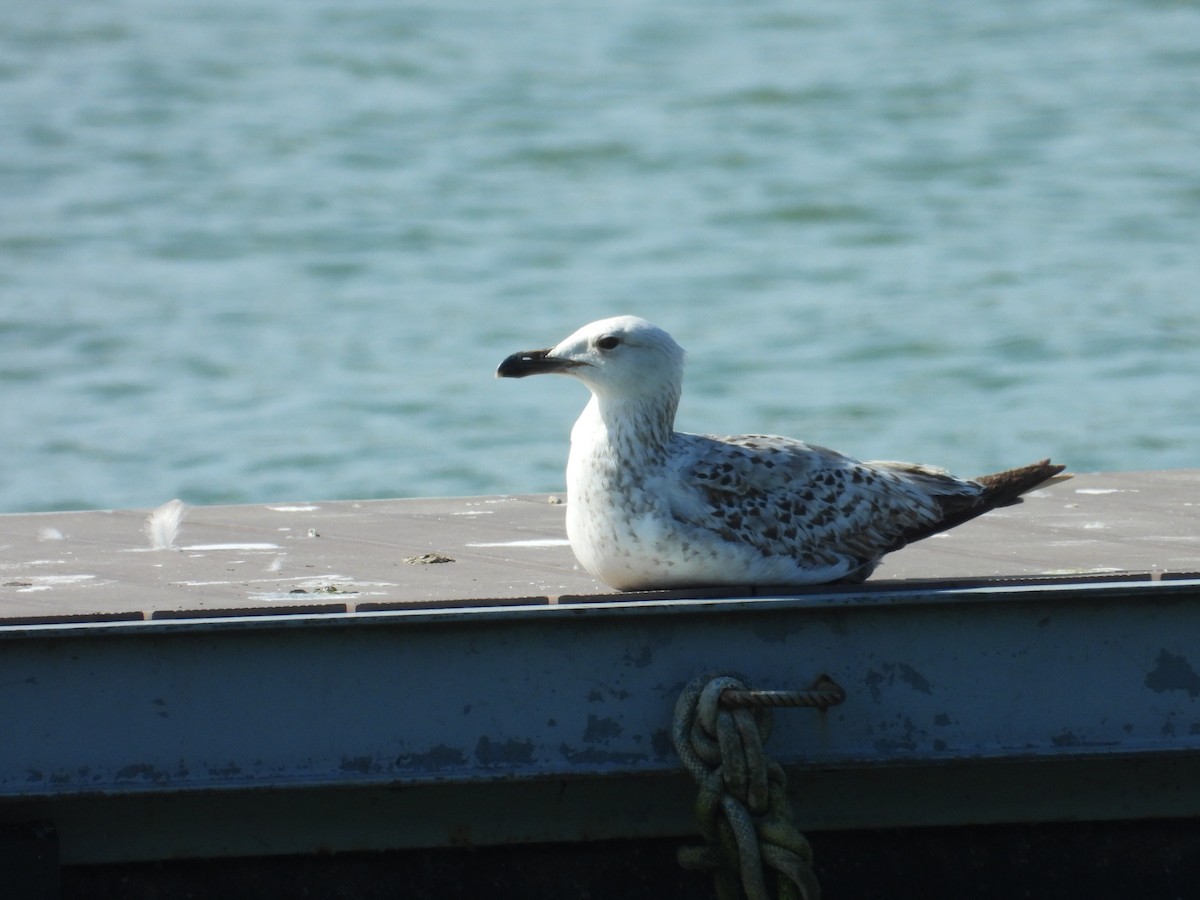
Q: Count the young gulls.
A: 1